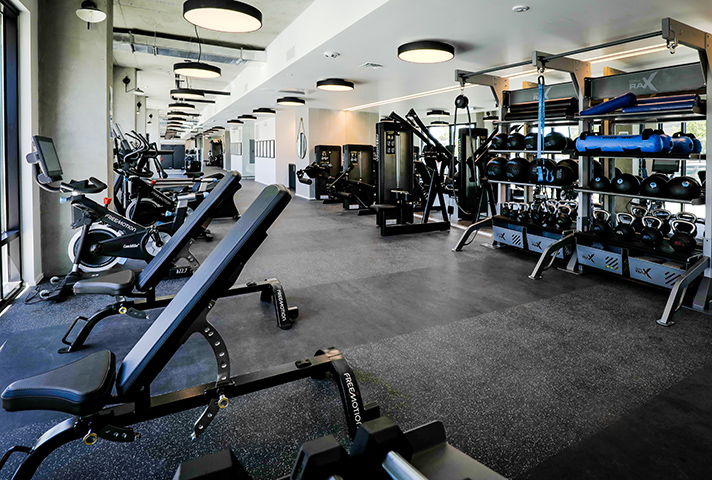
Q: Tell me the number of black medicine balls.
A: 12